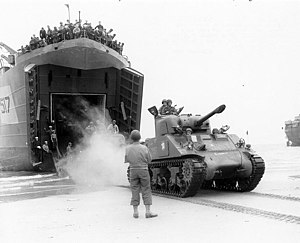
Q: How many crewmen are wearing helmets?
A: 4